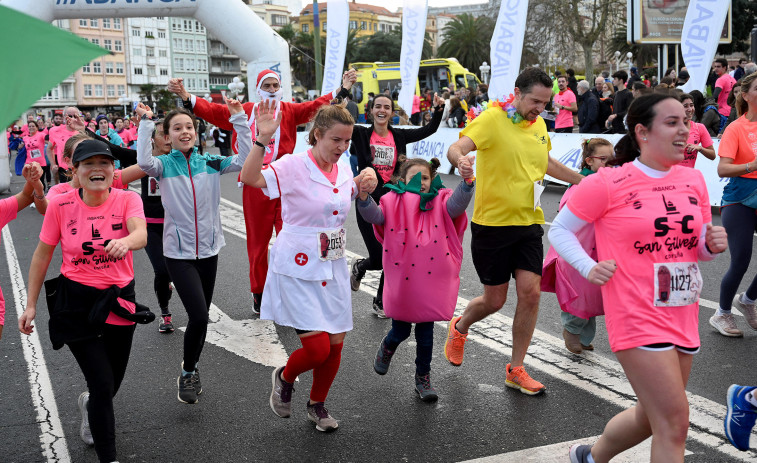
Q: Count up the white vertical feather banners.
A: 4